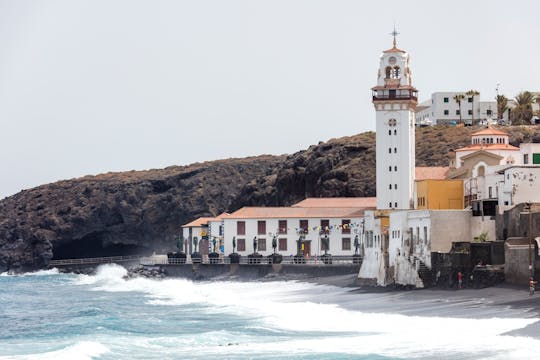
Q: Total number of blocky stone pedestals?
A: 9